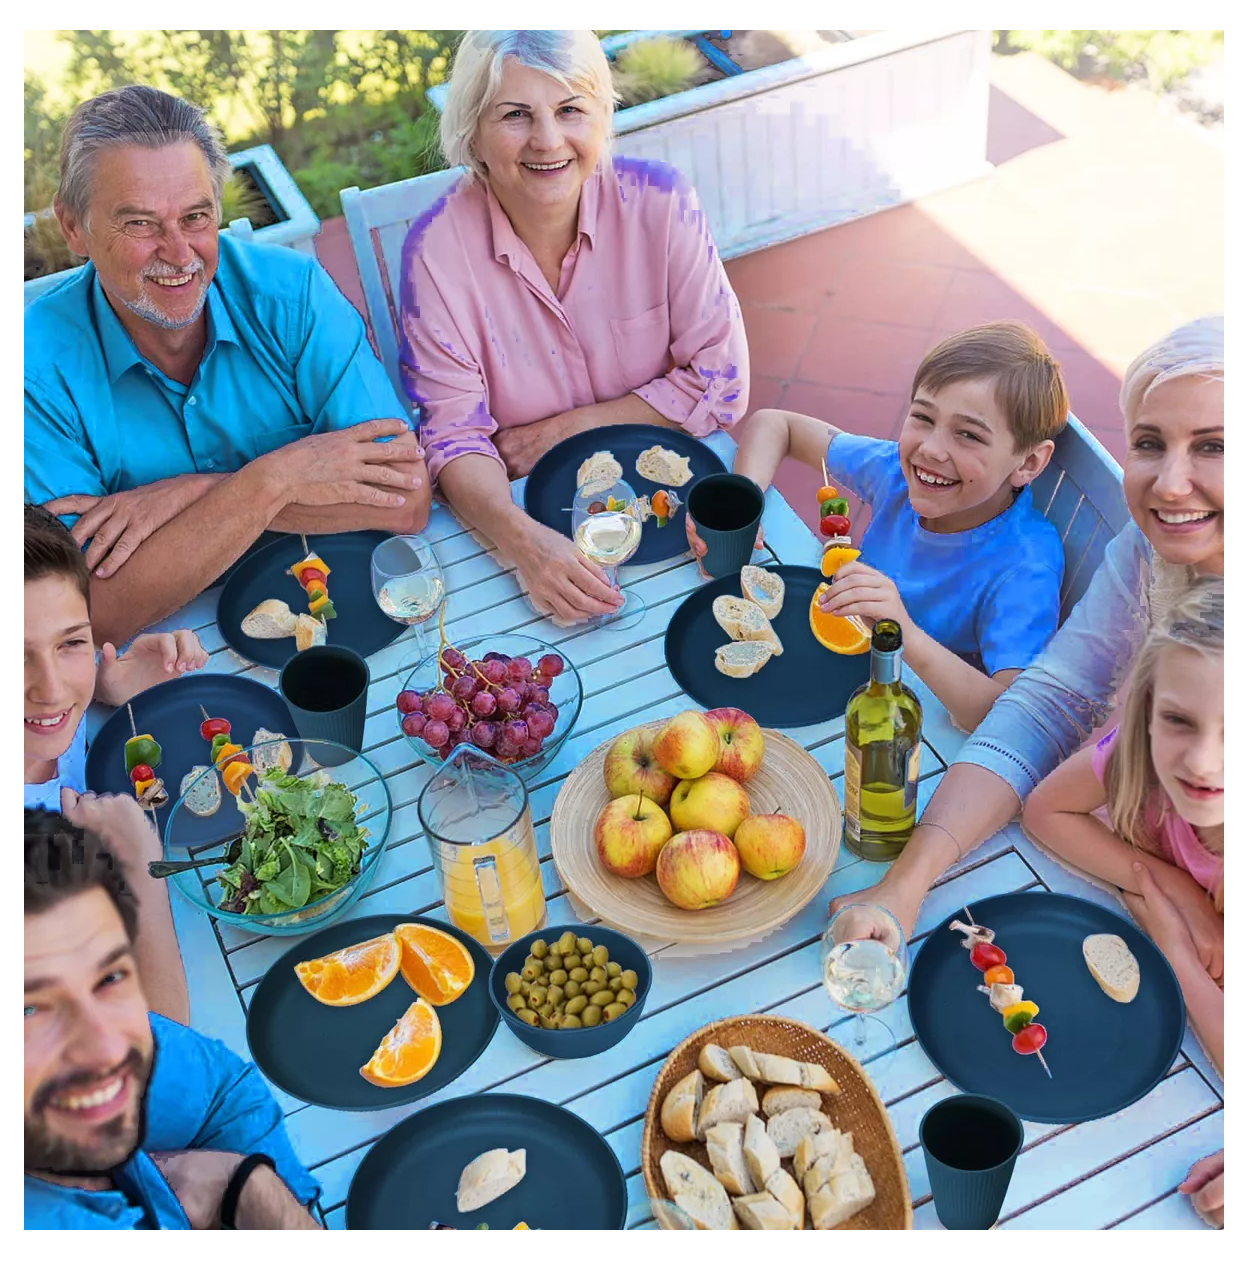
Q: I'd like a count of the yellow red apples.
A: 7